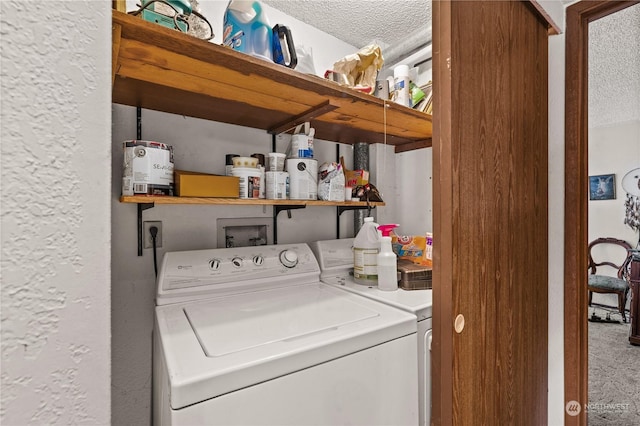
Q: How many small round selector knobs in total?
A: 3